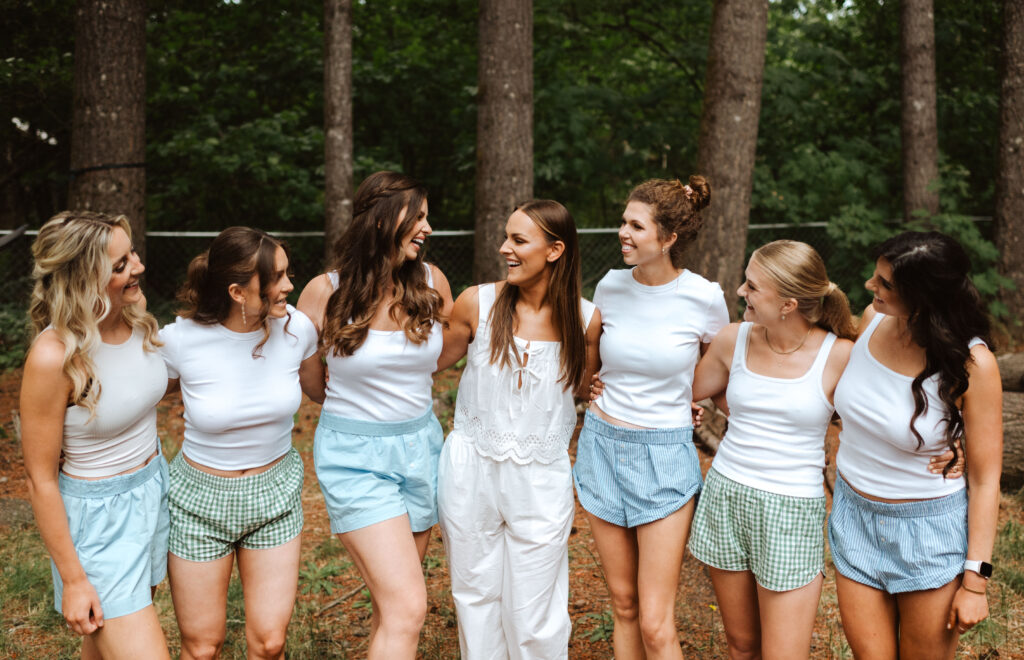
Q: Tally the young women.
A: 7